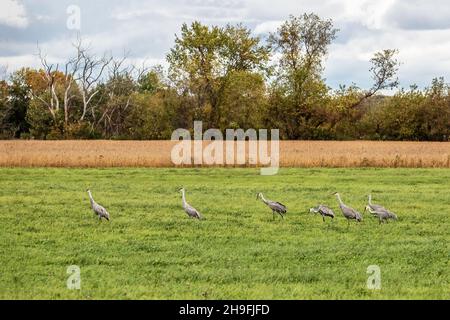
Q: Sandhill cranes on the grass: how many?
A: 7